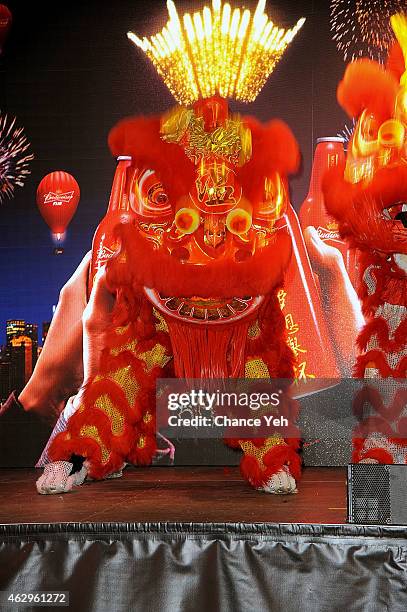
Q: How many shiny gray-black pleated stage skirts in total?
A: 1